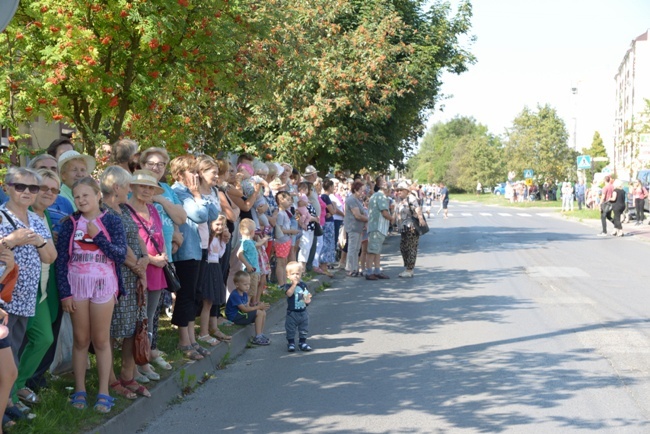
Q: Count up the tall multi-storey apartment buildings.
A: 1